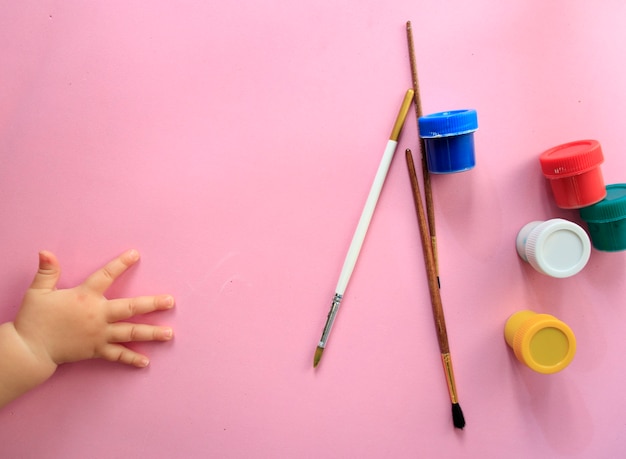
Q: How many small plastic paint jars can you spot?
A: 5